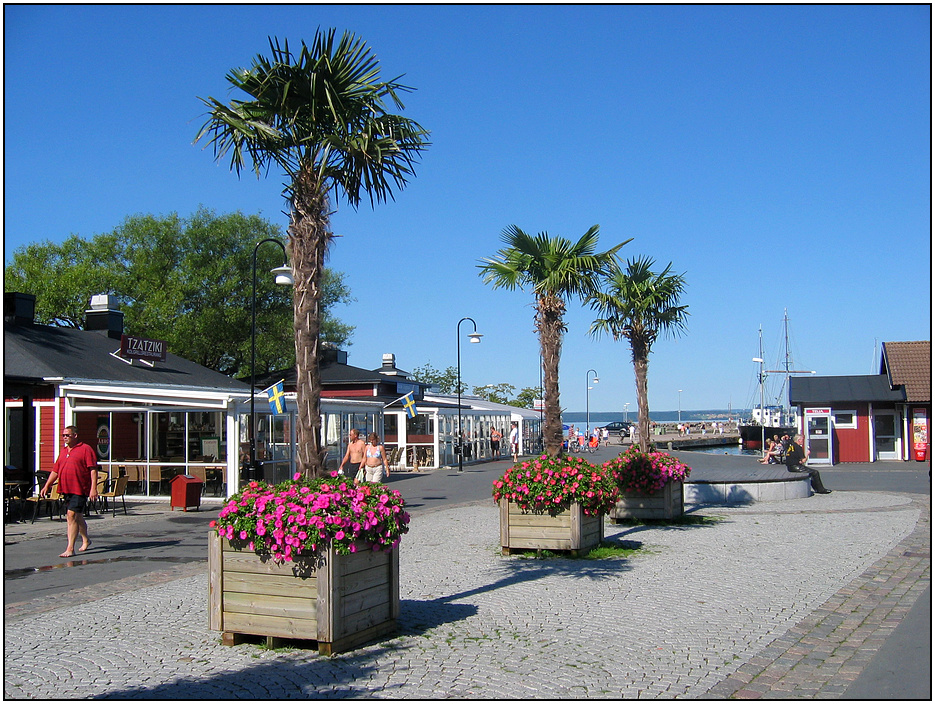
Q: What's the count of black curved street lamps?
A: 3